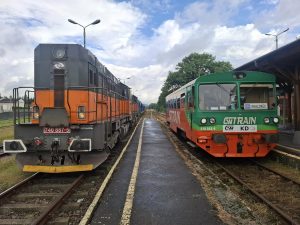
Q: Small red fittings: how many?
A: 2